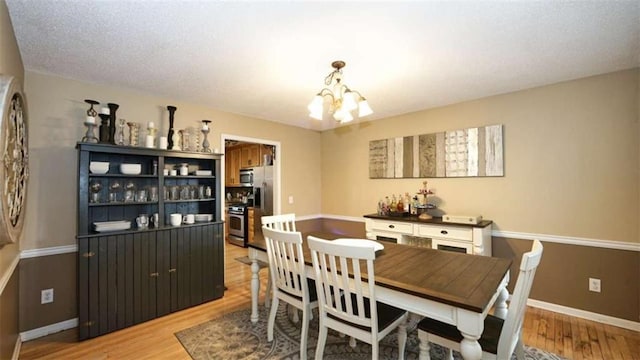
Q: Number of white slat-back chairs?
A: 4